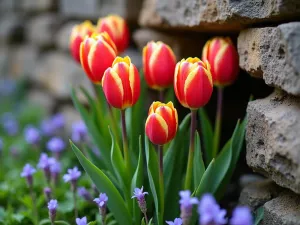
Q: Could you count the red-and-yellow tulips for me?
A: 8